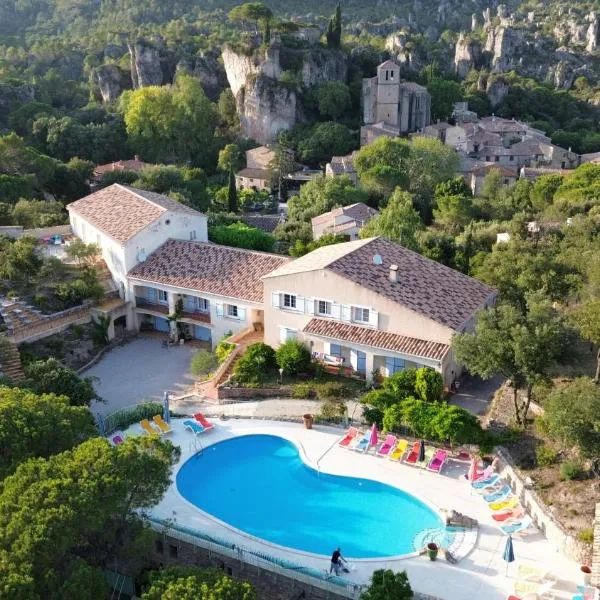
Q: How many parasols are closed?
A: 6